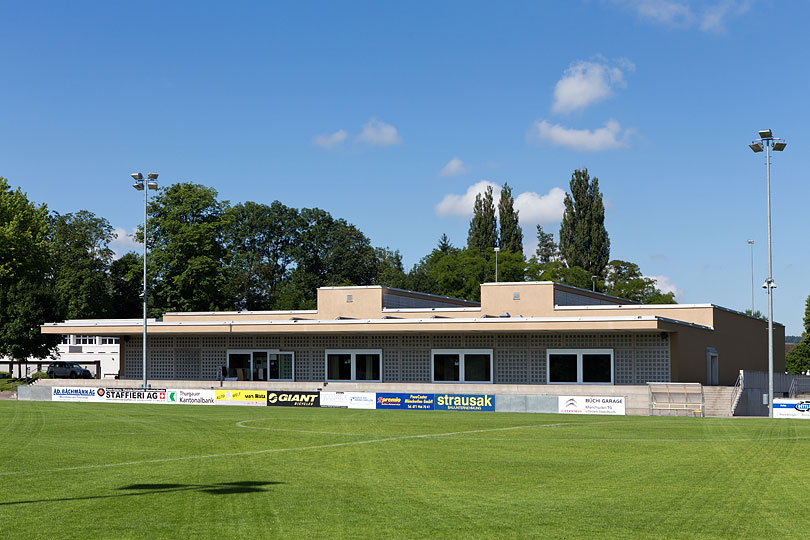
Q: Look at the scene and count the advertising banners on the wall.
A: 11